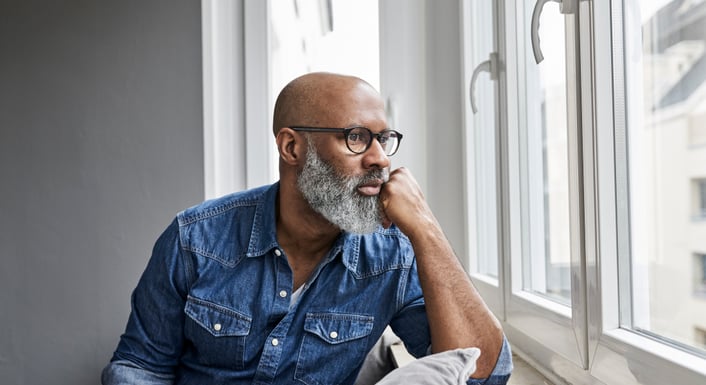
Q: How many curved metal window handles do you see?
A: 2